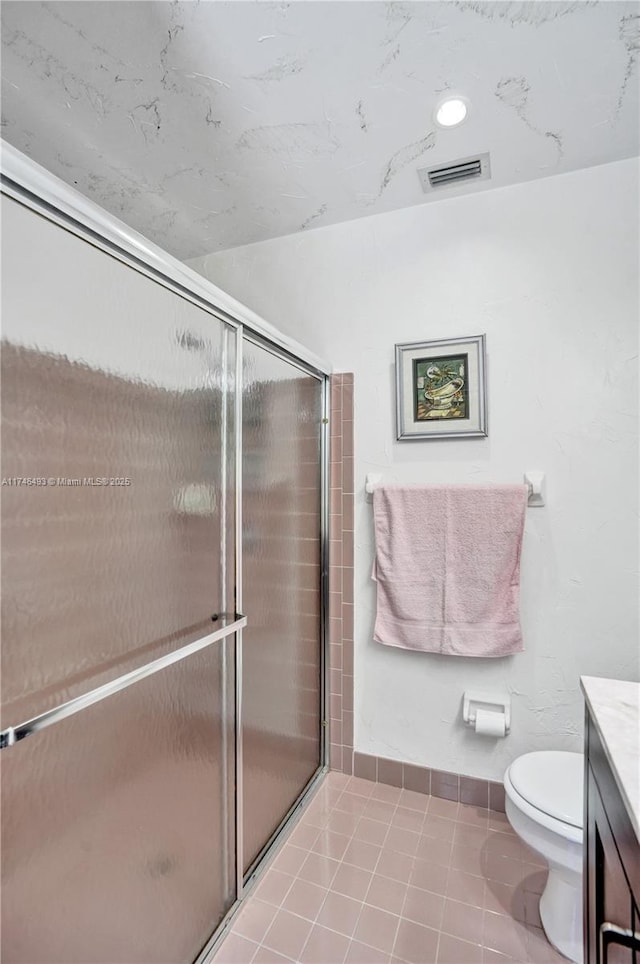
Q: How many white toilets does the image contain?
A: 1